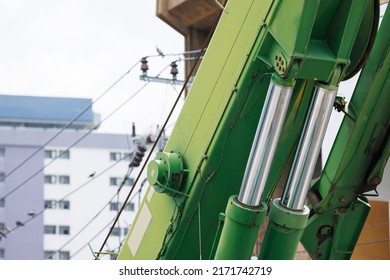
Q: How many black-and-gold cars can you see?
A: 0